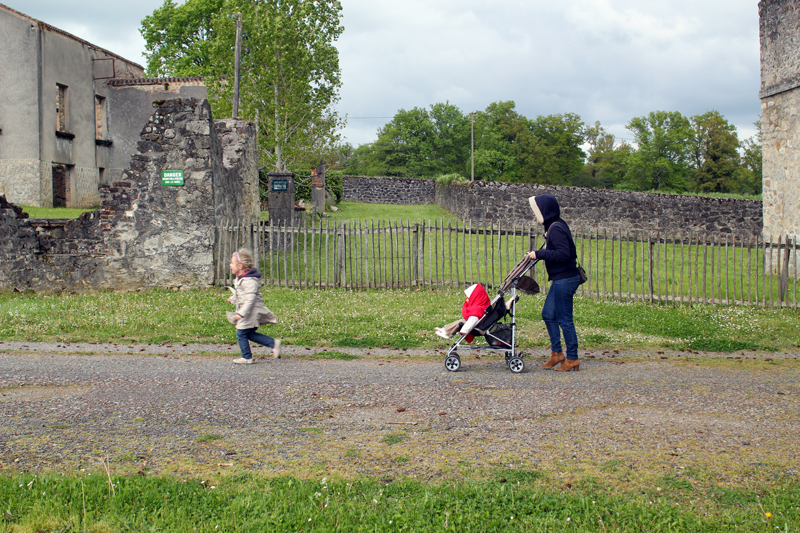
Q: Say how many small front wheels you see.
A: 2